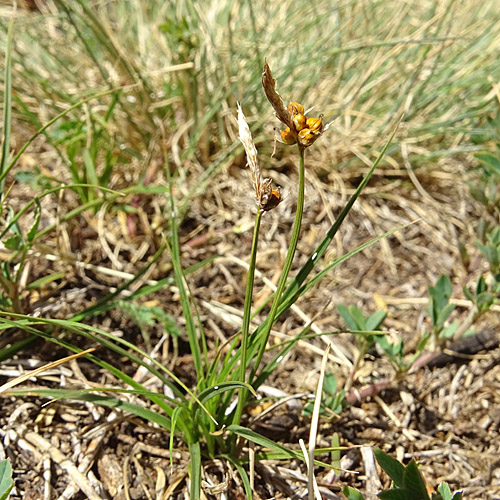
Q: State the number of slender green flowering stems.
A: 2